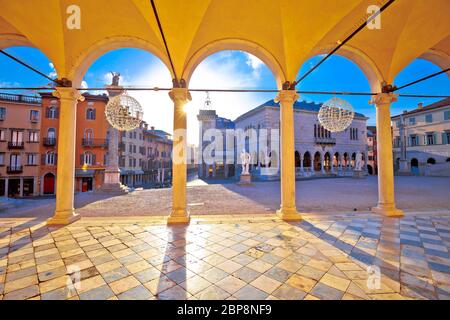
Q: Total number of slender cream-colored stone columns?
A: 4